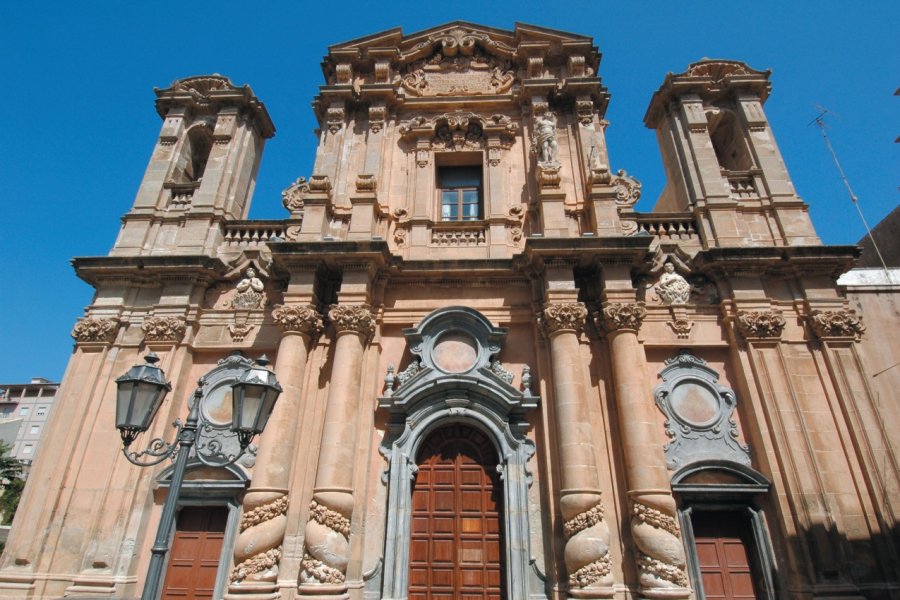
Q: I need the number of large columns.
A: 4